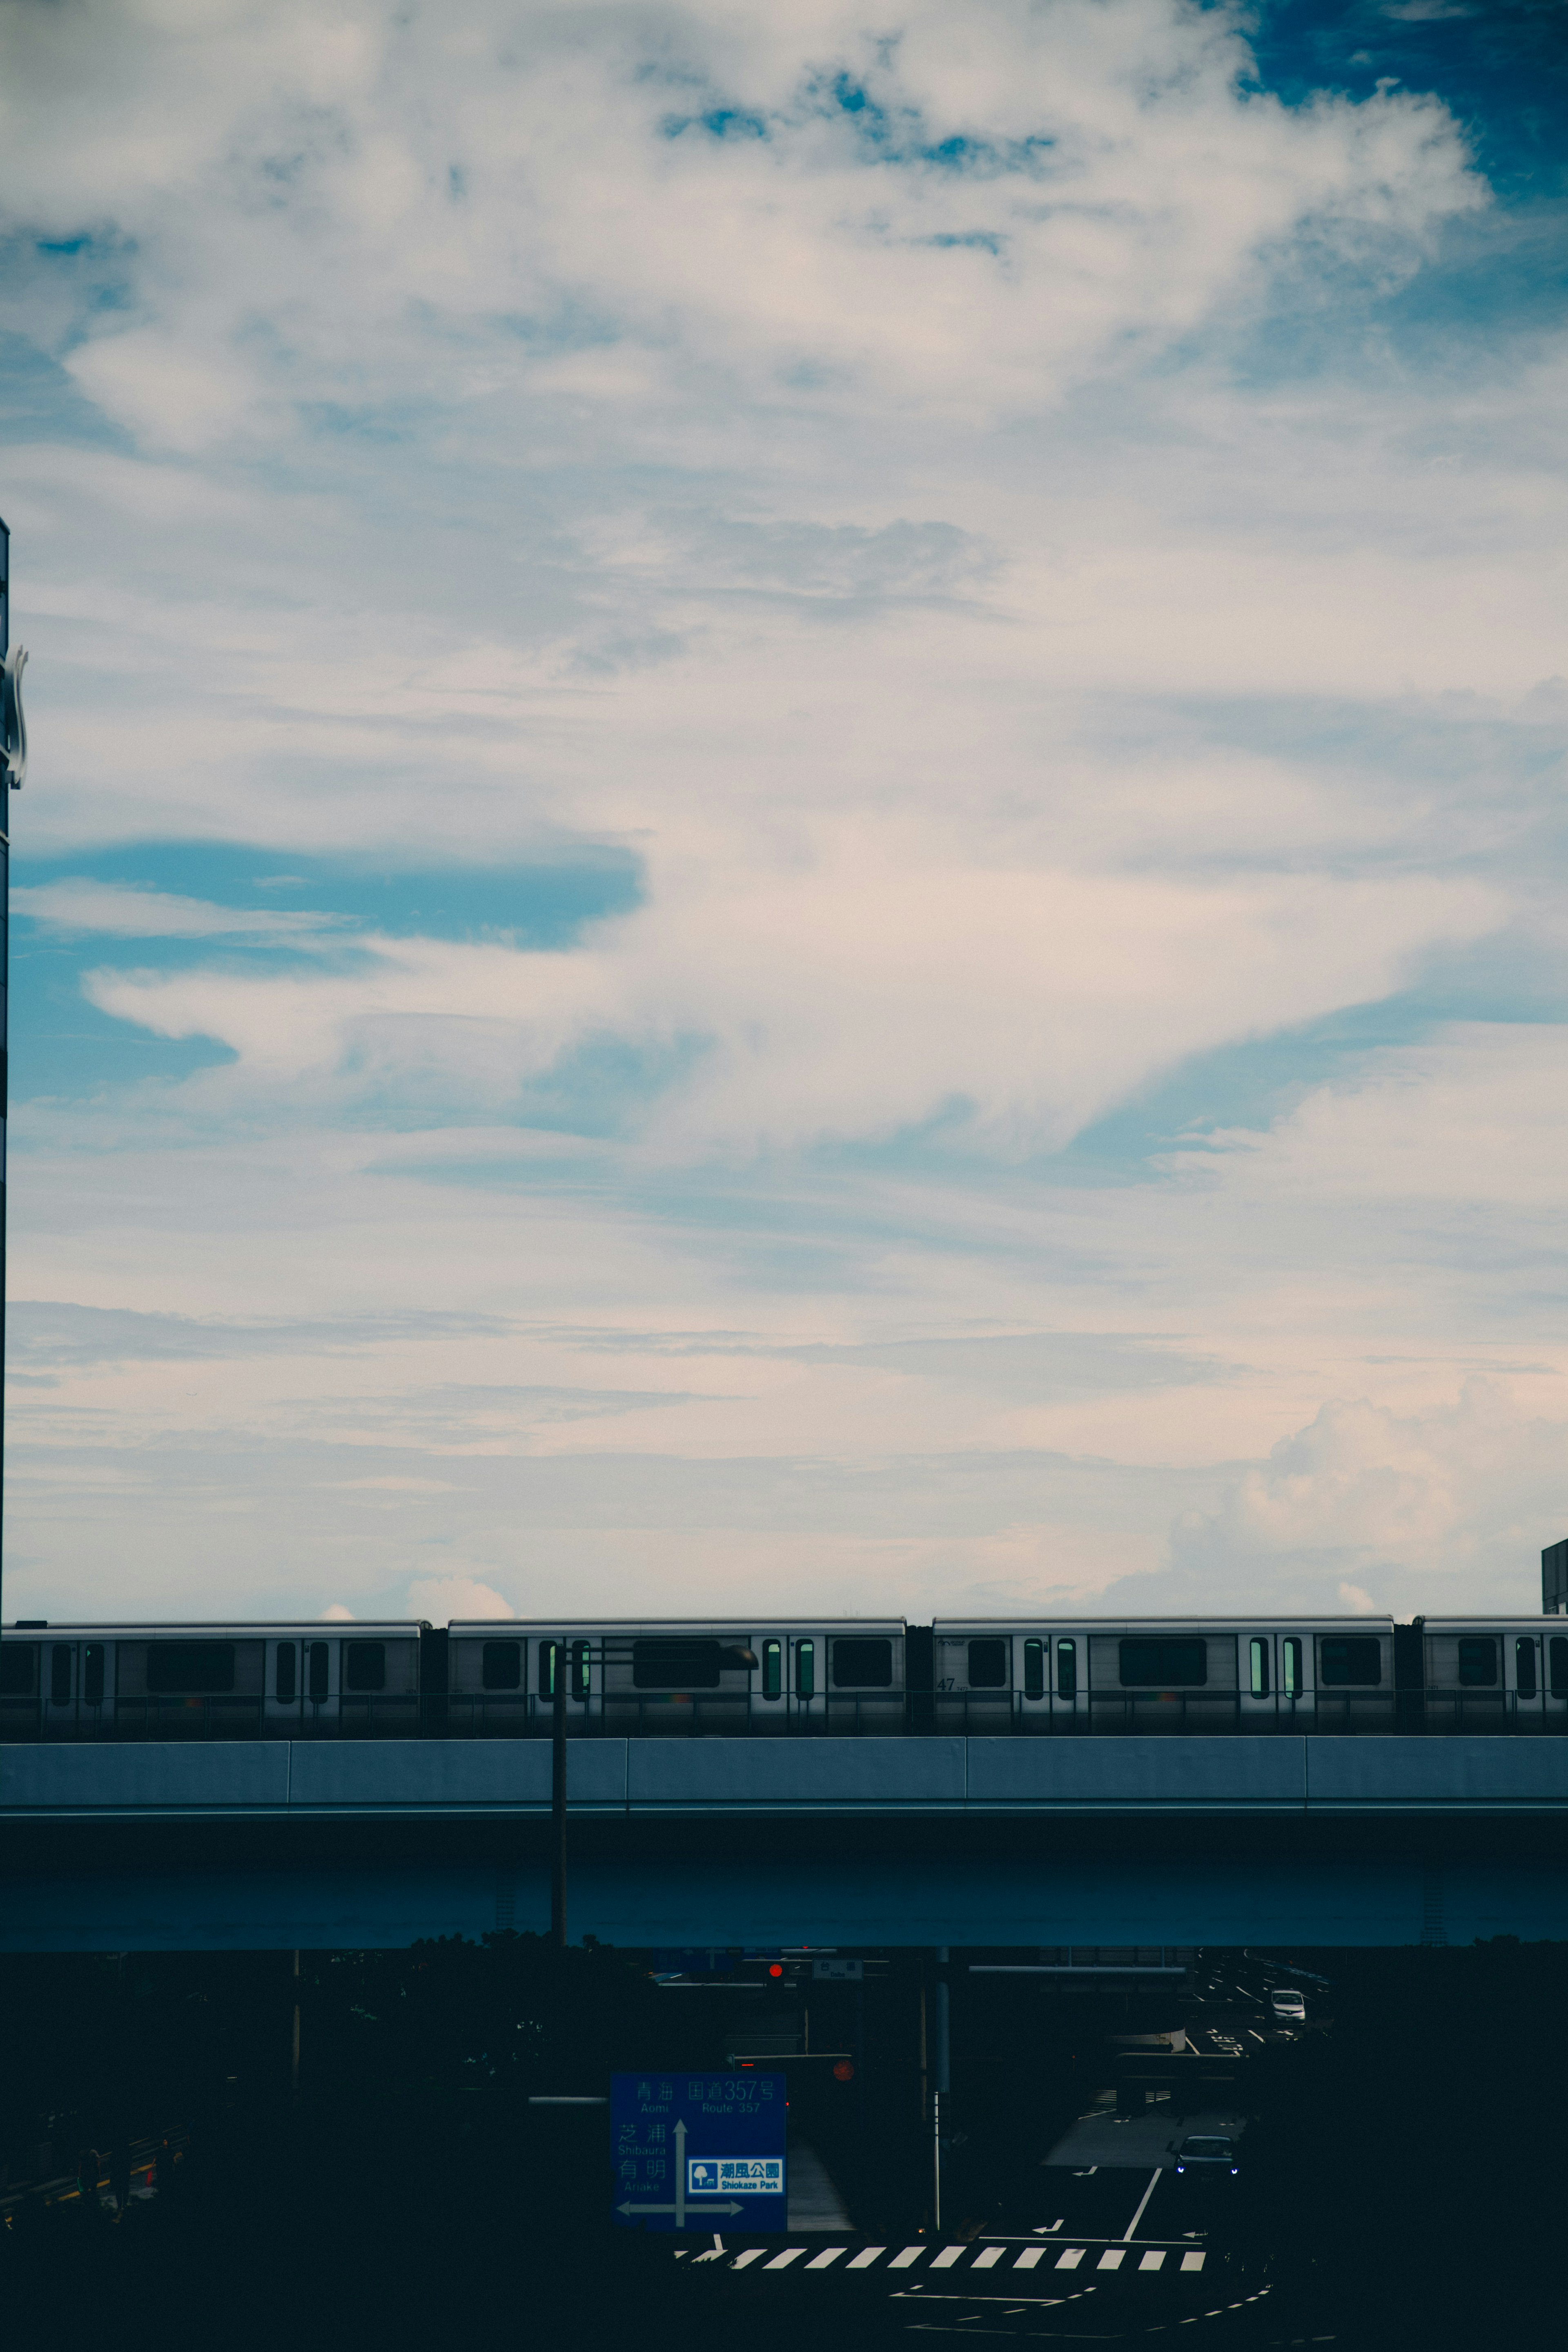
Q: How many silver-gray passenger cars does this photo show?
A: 4